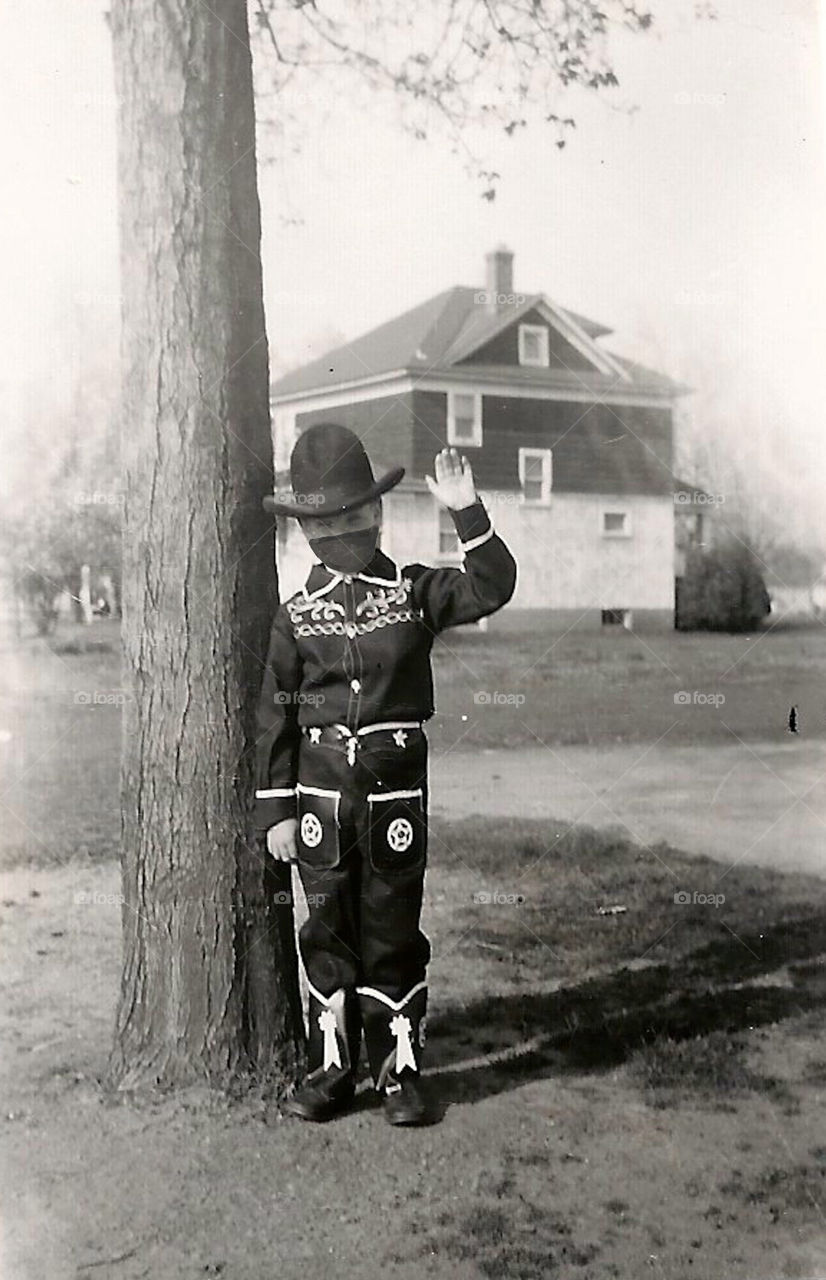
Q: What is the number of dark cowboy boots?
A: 2